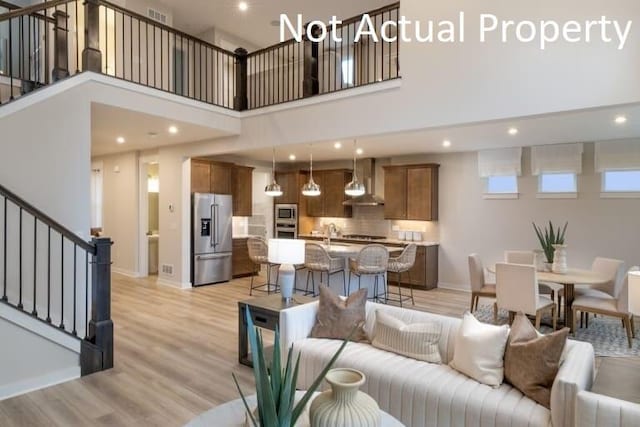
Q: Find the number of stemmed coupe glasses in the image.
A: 0